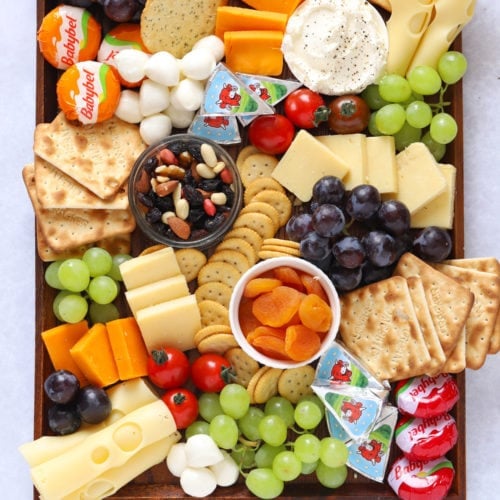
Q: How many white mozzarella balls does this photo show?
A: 13